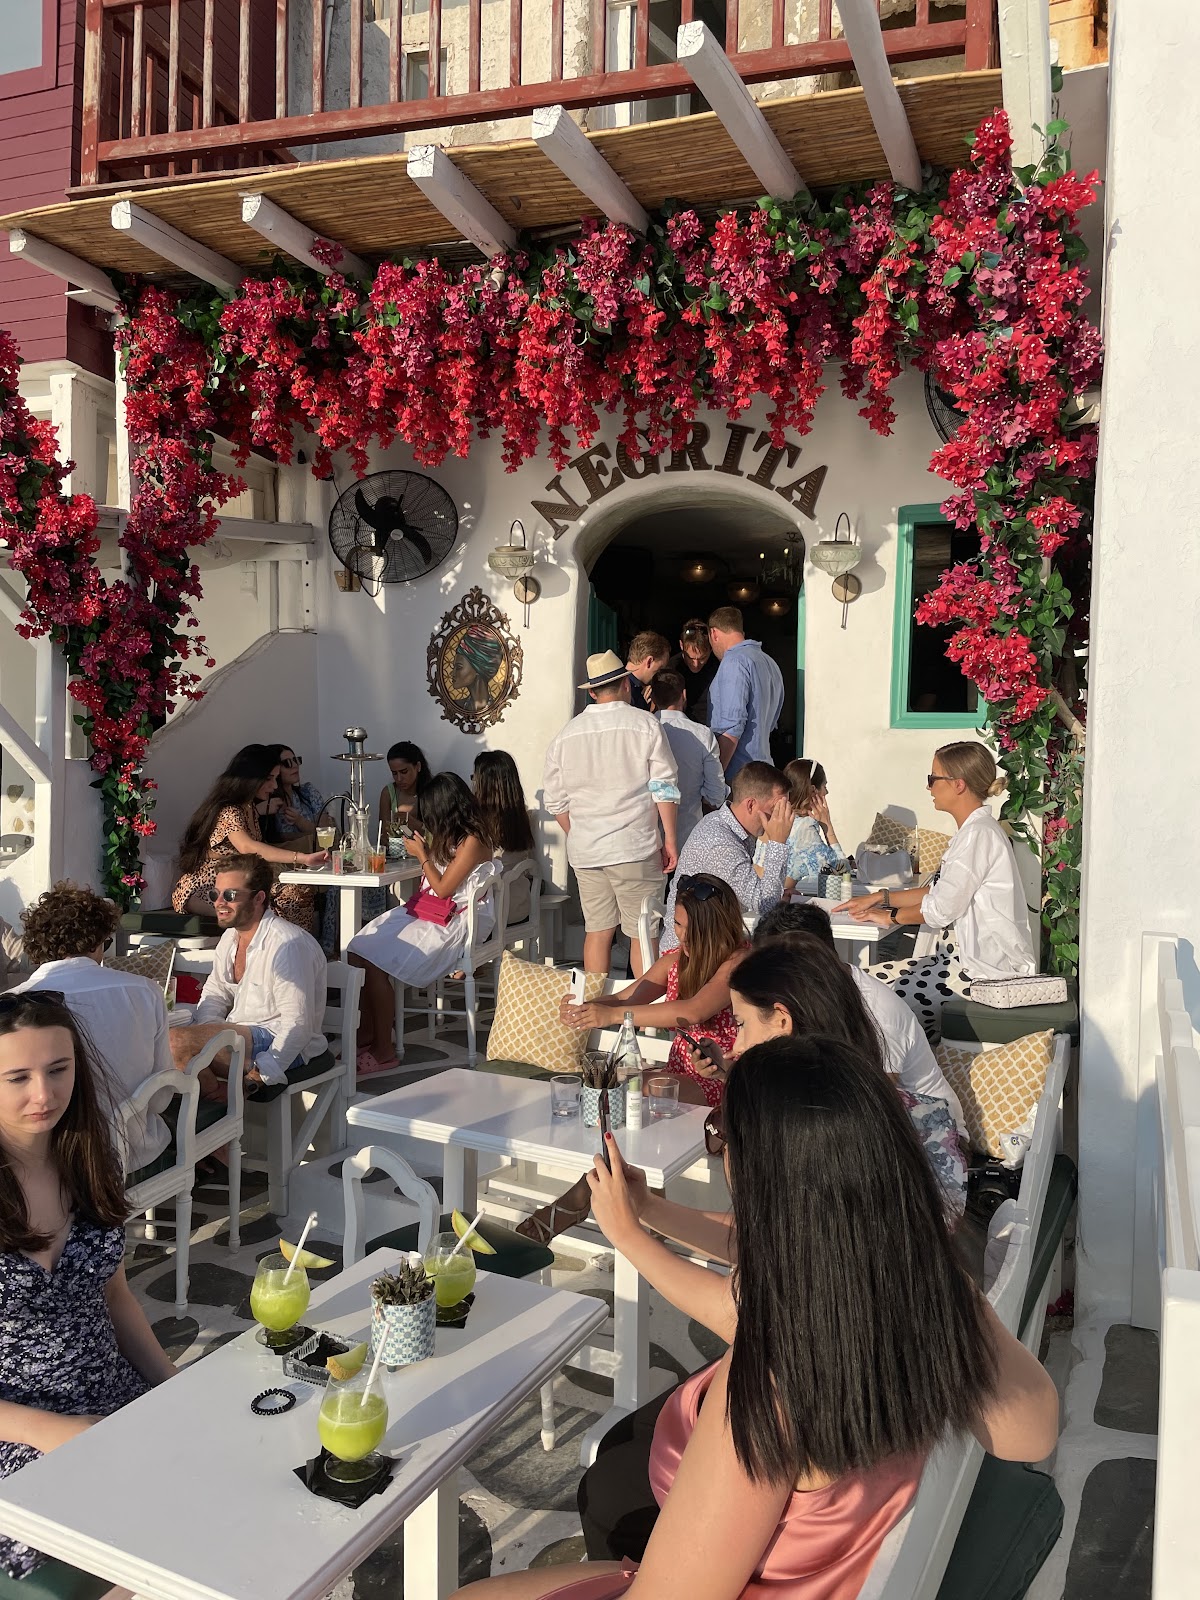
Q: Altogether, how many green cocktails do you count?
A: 3